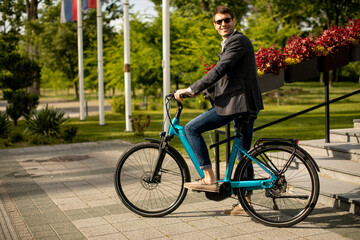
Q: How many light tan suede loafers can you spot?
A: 2